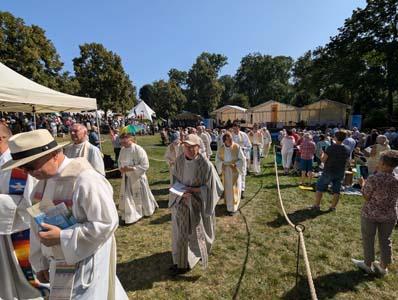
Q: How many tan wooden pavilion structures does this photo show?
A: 3